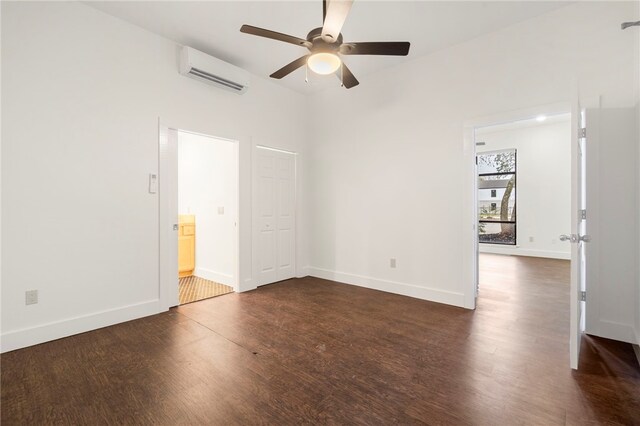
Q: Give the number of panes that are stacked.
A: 3